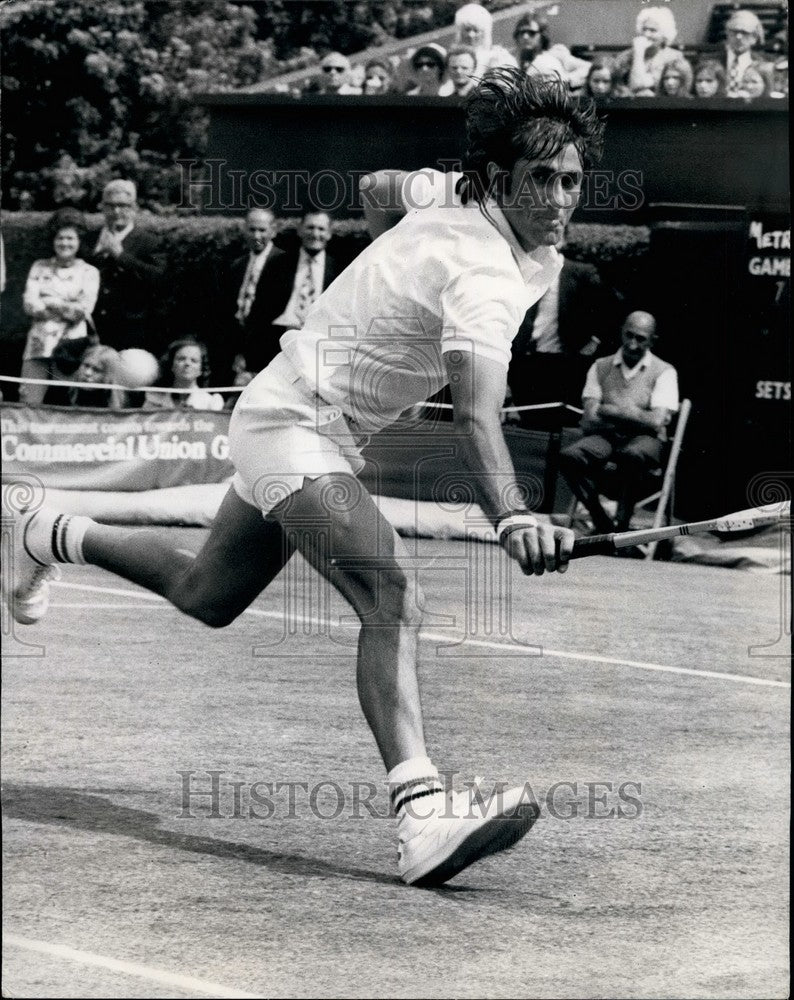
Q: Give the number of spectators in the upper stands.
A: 12